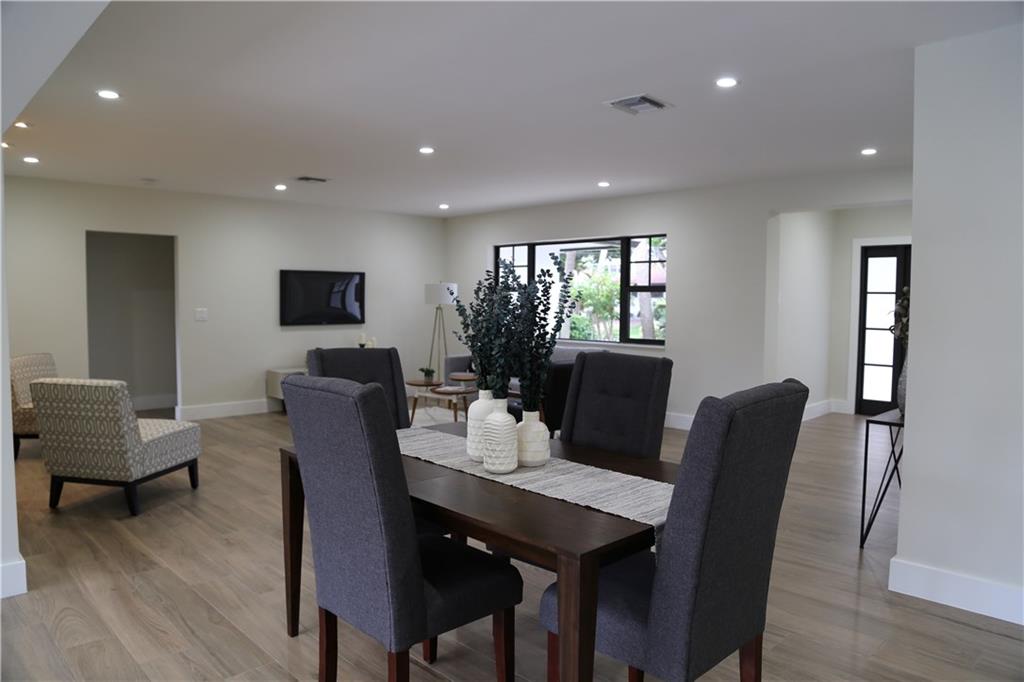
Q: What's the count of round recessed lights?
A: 10